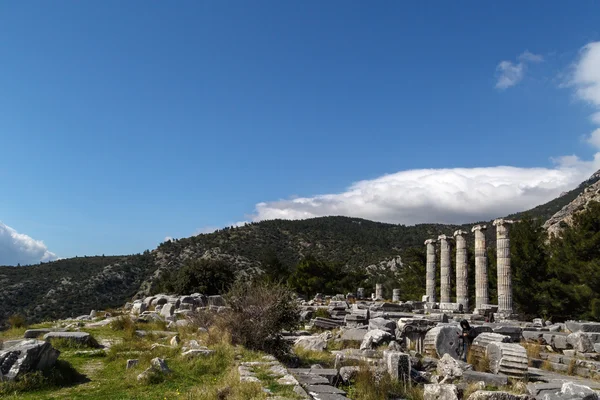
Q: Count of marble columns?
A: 5